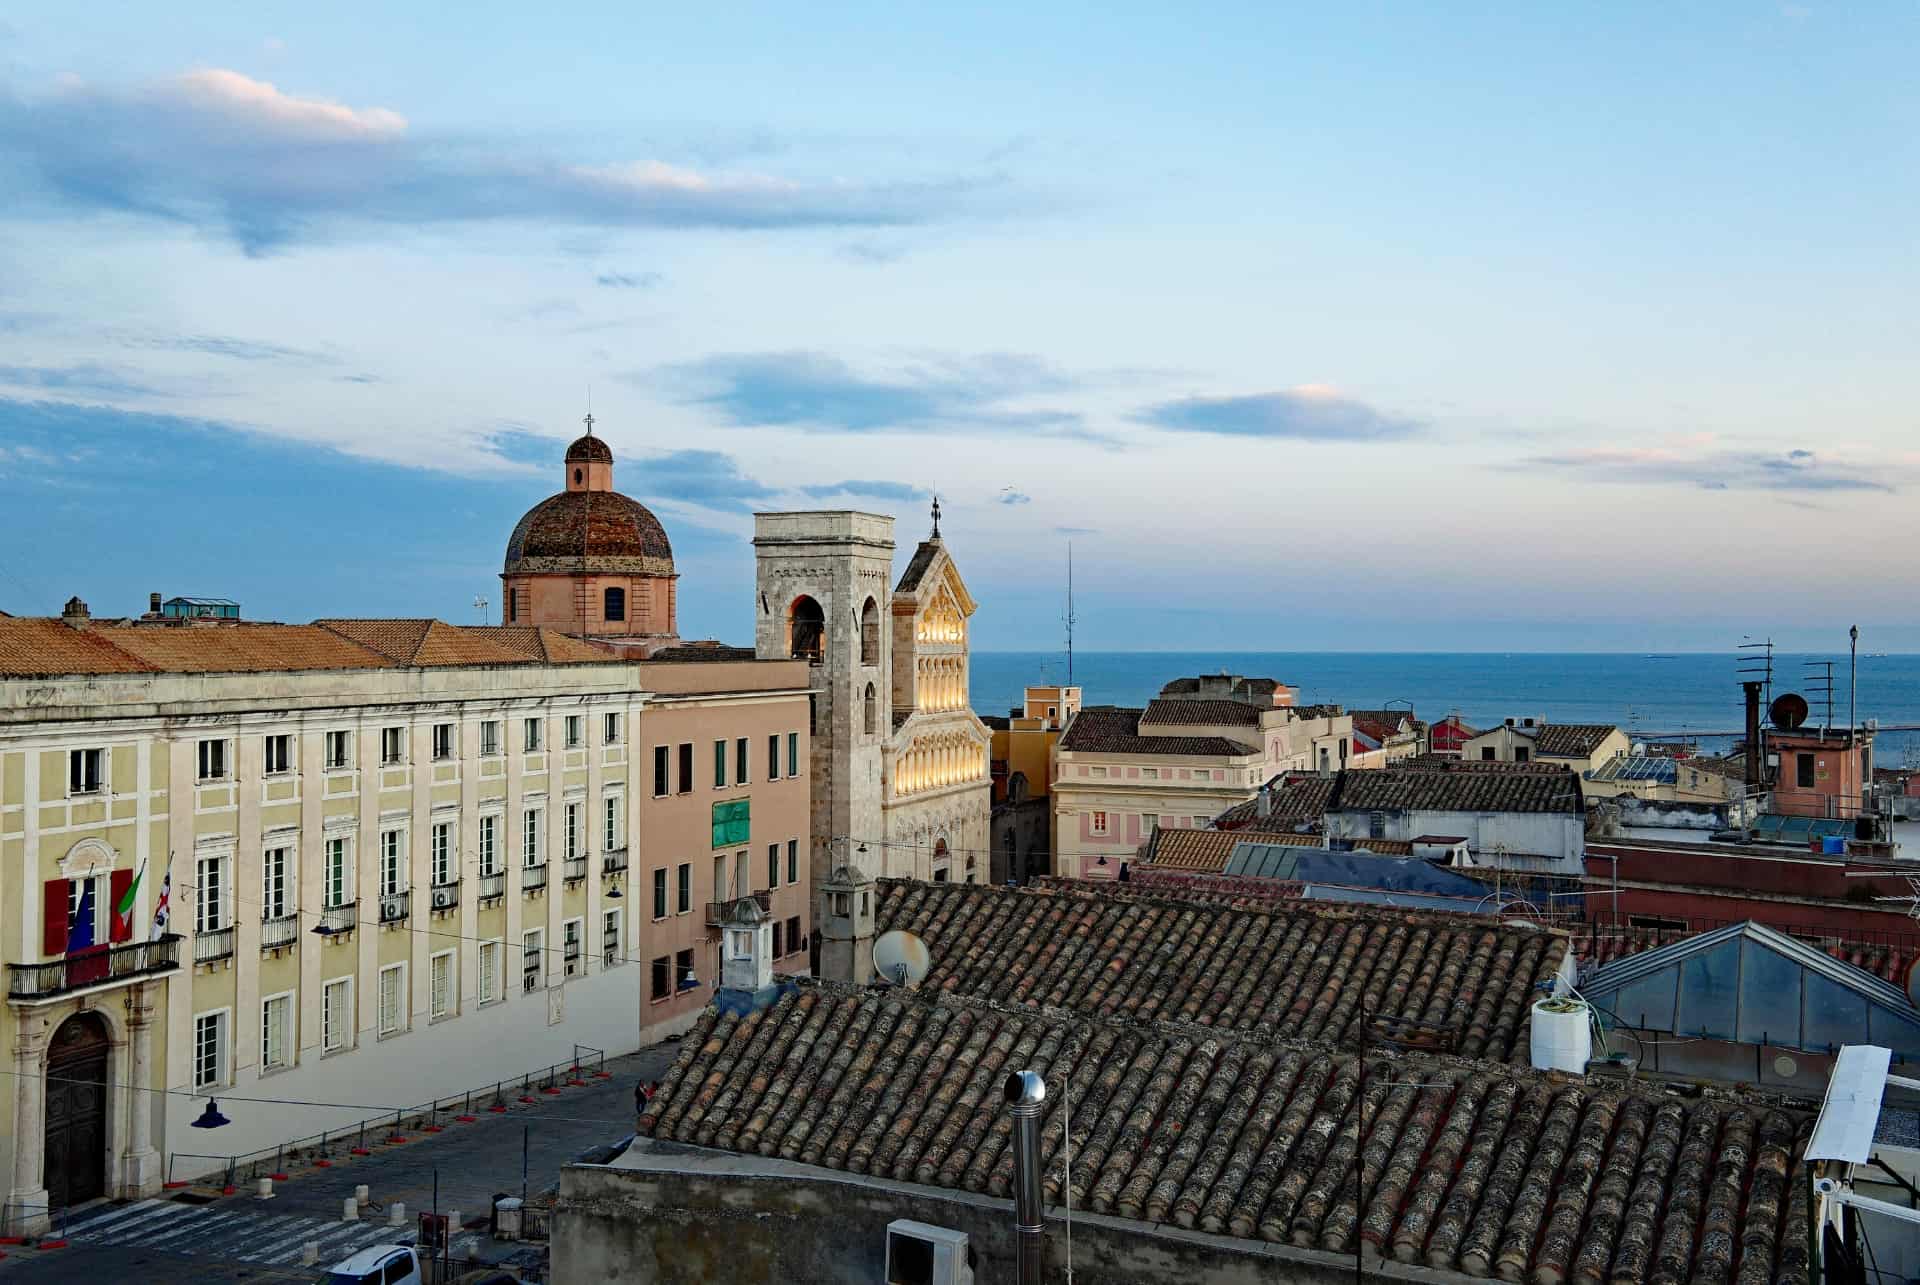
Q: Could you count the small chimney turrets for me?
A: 2